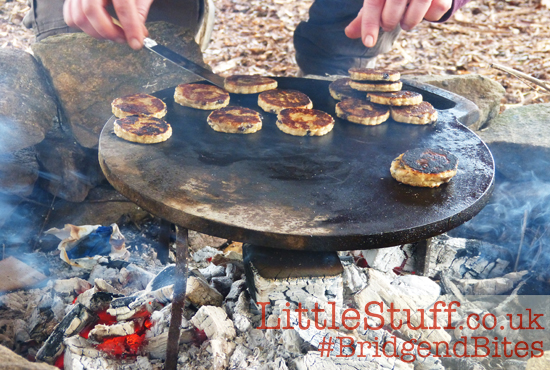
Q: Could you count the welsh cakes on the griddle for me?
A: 14